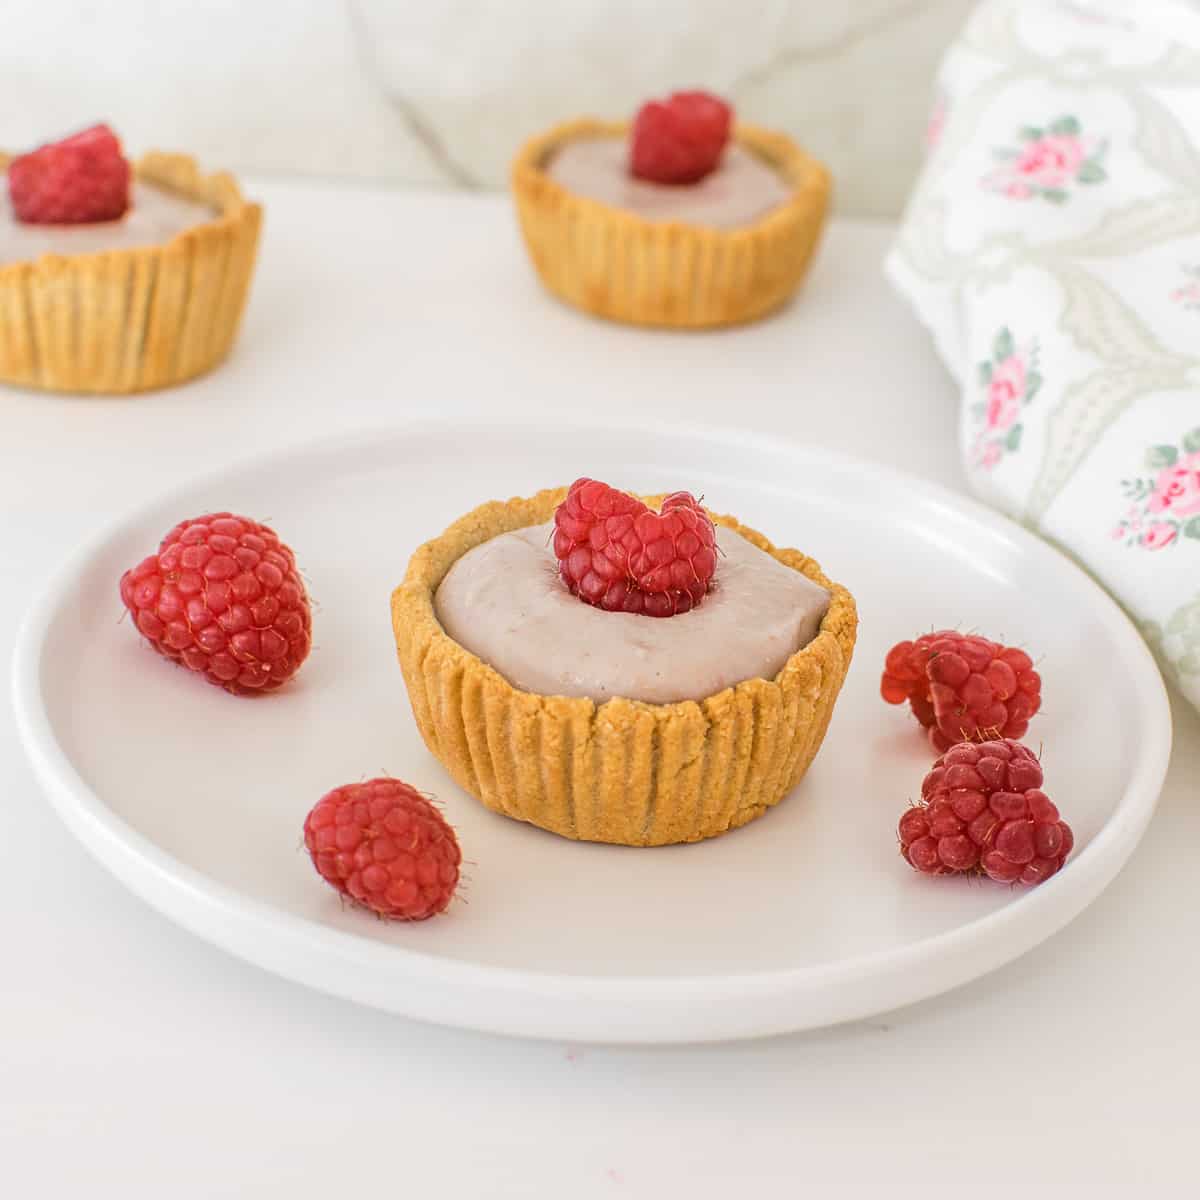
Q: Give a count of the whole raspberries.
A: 7